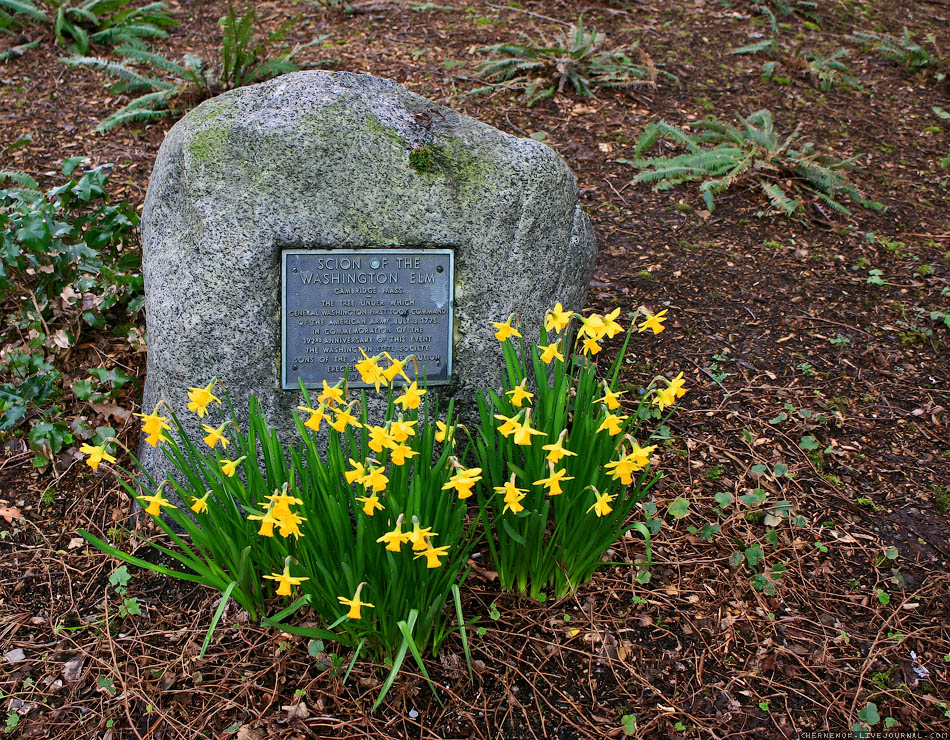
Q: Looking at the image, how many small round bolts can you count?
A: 4